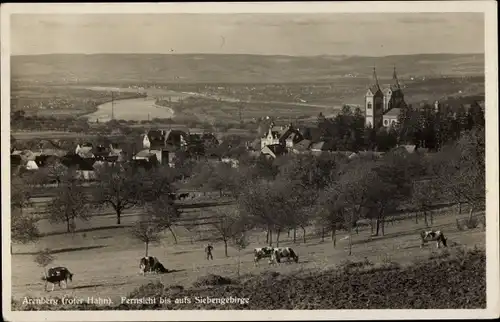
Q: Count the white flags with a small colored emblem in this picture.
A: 0